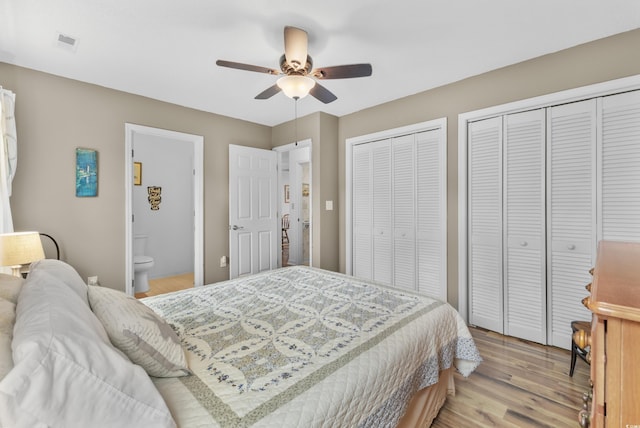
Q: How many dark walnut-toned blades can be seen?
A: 4